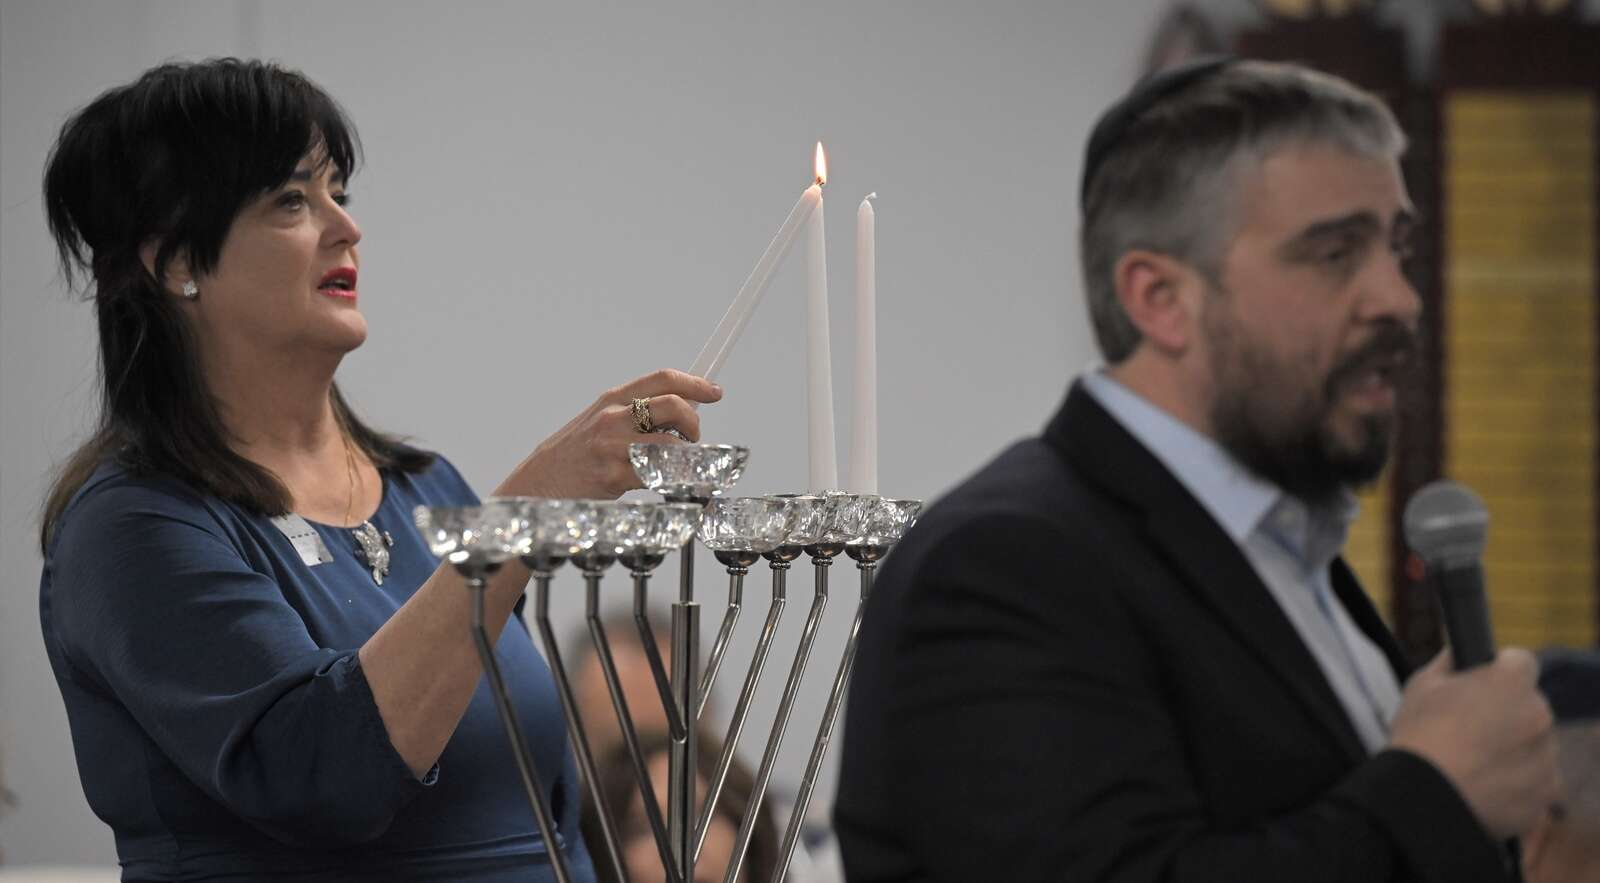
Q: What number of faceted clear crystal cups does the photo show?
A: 9